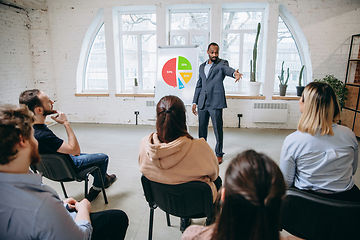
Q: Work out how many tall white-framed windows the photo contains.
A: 5